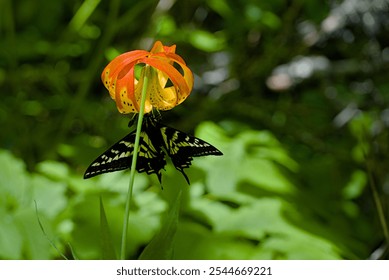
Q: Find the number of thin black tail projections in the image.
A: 2